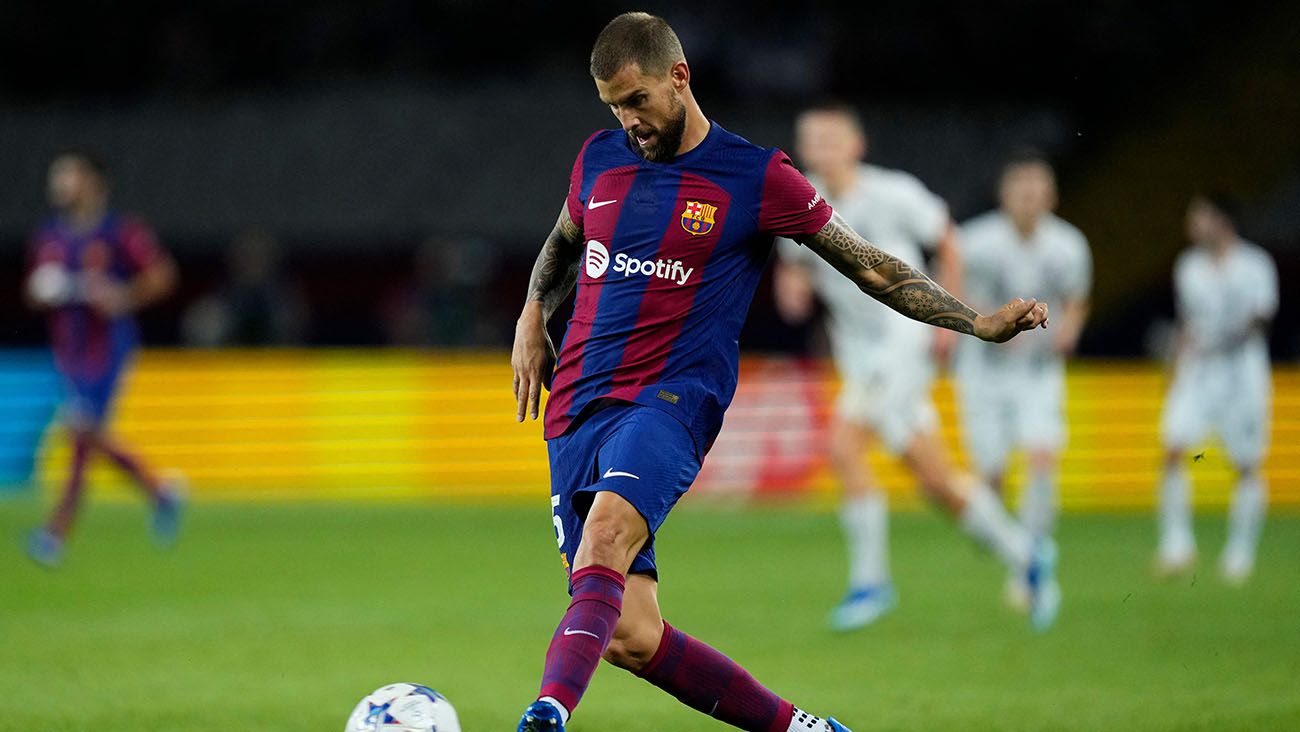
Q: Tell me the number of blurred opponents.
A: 3